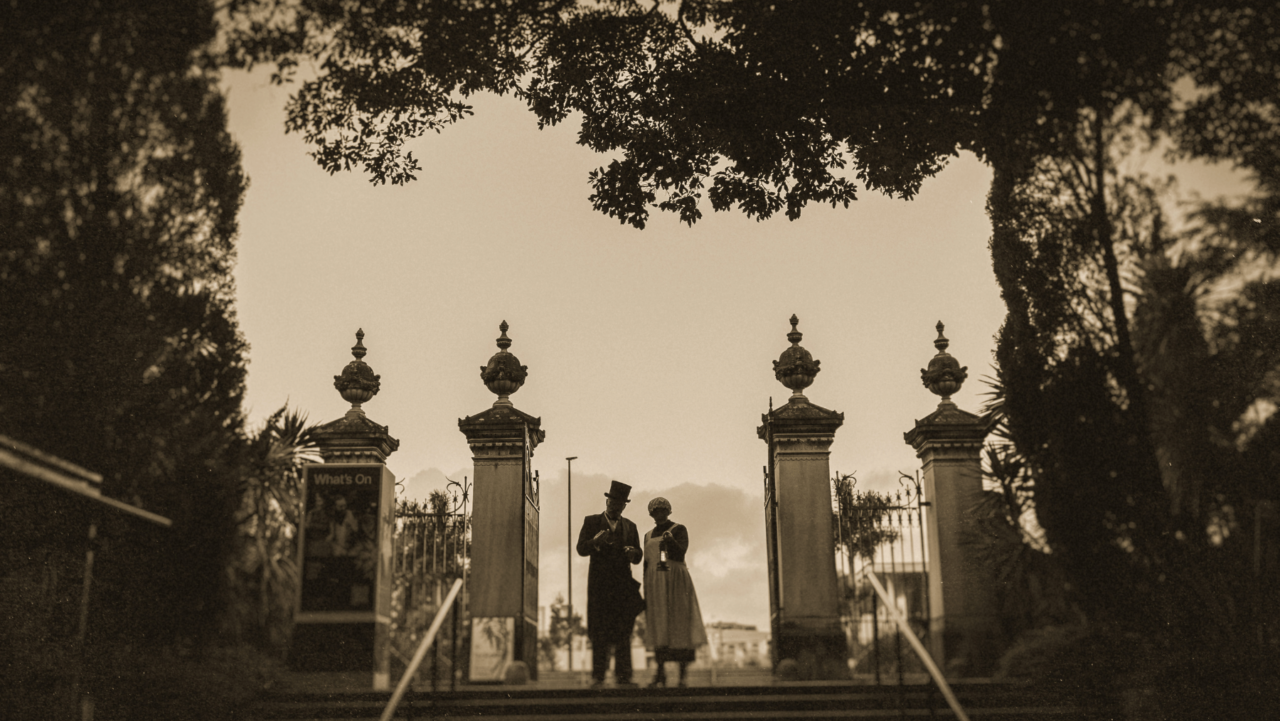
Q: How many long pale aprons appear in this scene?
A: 1